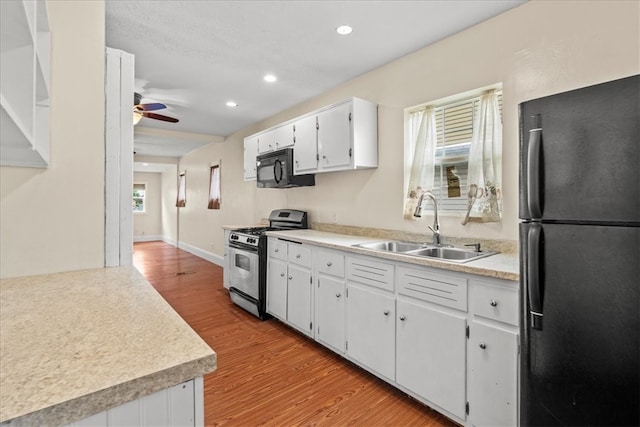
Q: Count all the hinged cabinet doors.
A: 12